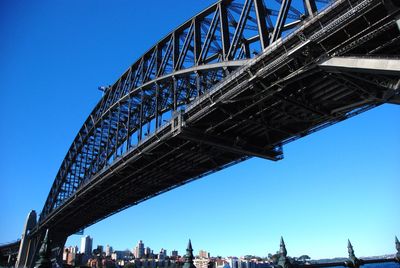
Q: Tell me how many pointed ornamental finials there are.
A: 5